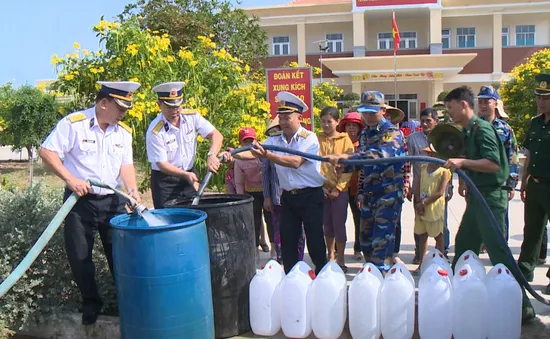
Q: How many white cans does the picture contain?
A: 10